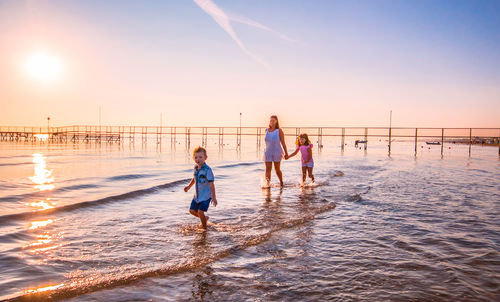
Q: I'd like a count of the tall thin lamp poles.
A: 5